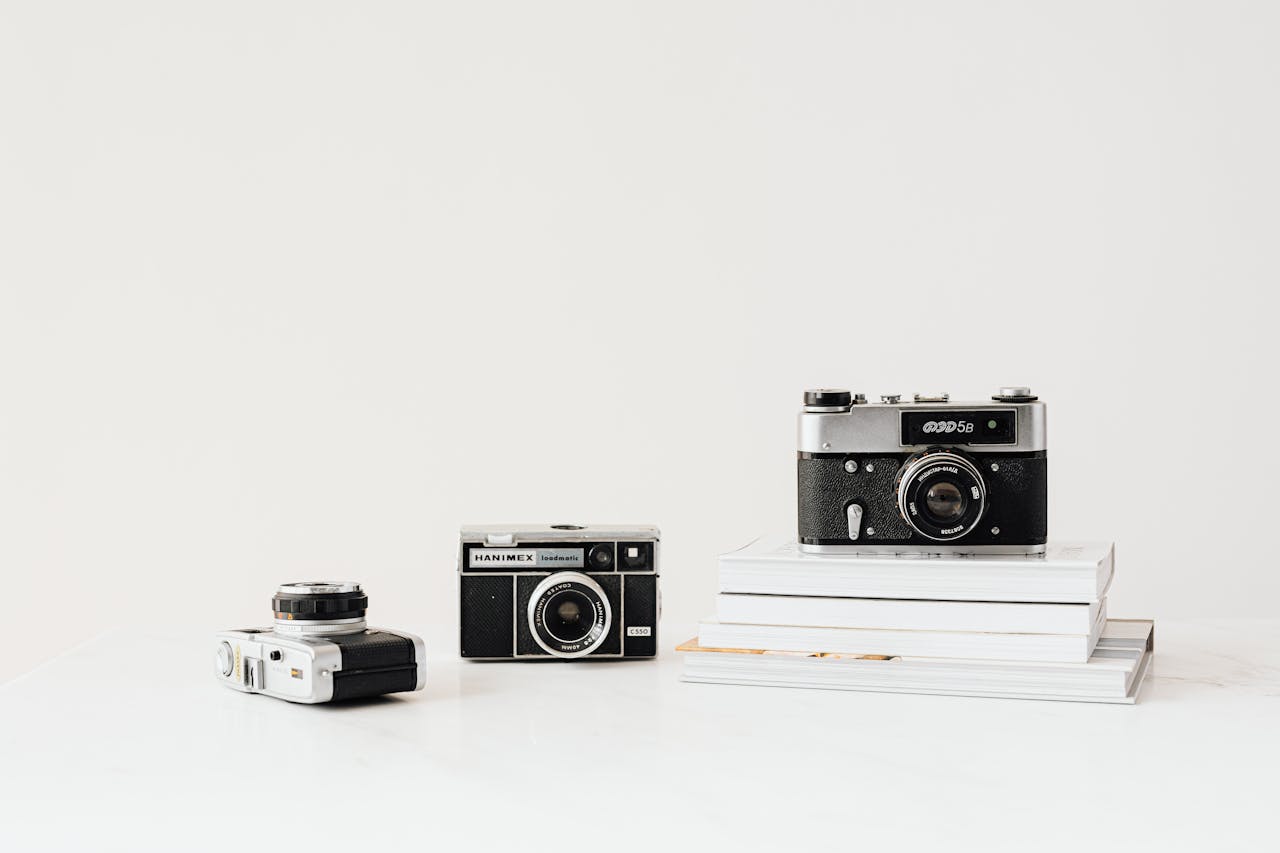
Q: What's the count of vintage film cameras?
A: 3